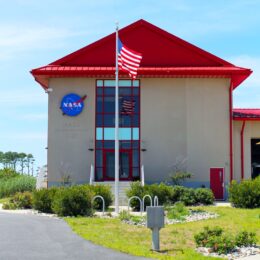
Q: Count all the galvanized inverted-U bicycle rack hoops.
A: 4